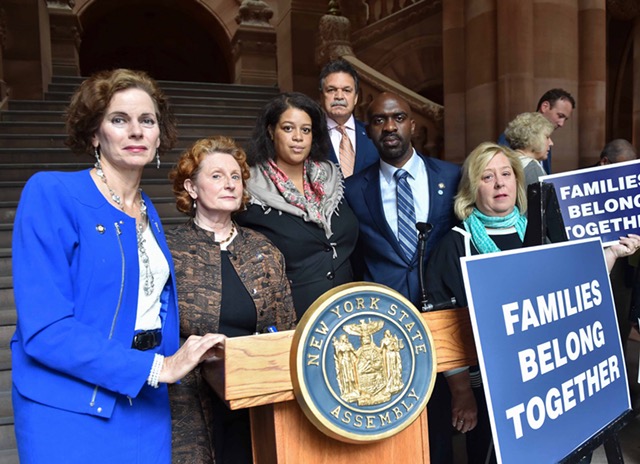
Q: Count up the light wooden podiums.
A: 1